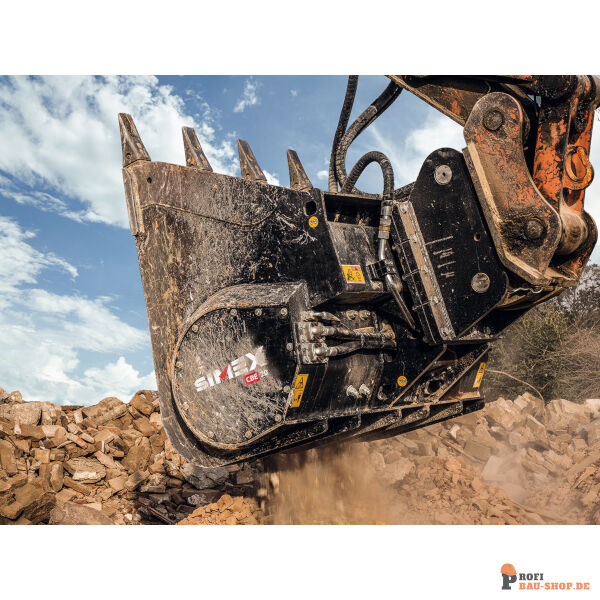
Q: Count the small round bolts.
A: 11